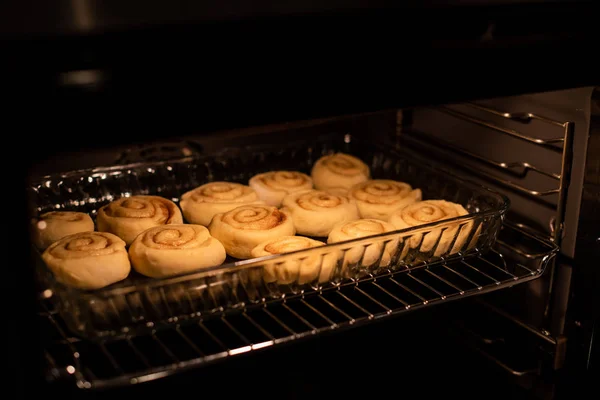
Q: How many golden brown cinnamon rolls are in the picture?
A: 13